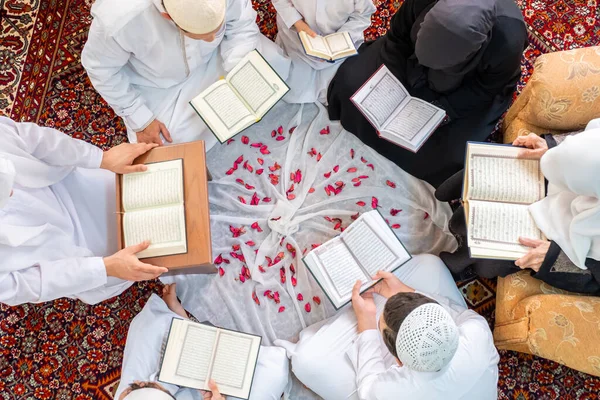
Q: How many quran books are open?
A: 7